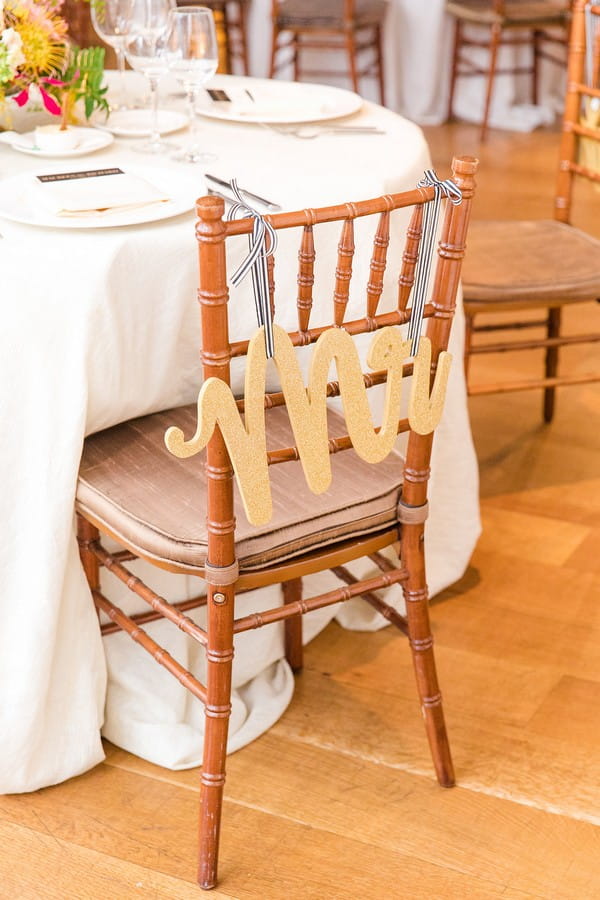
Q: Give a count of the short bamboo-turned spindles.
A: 5